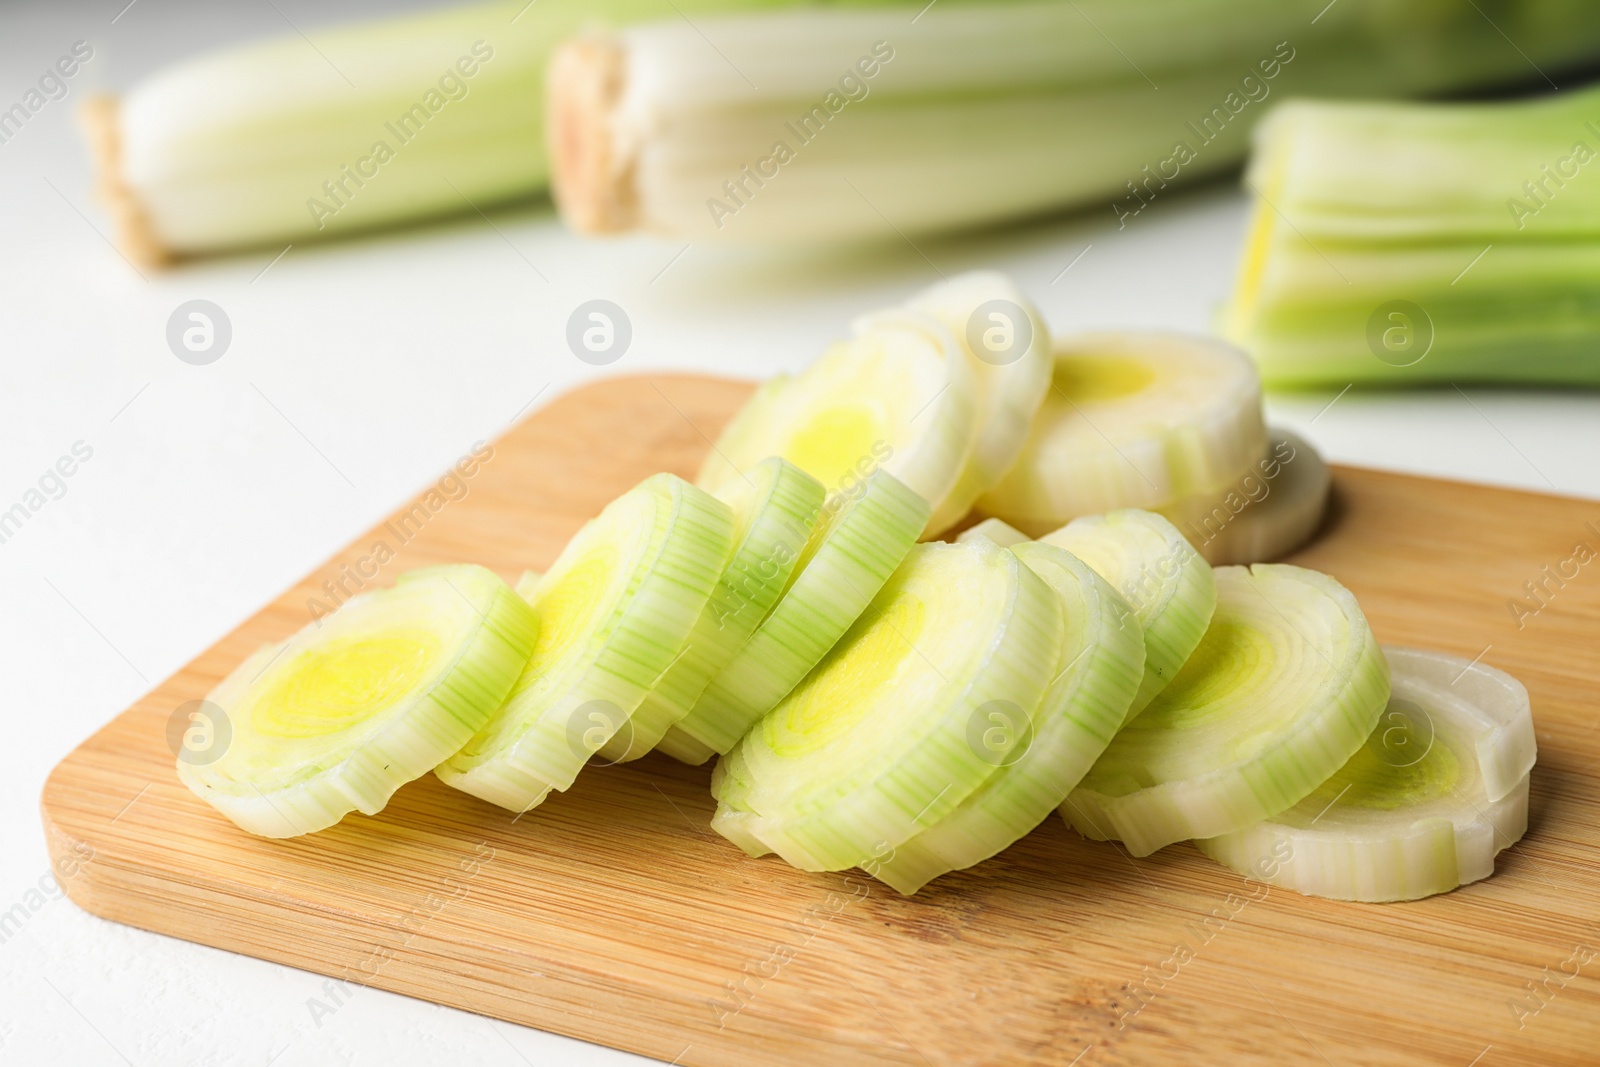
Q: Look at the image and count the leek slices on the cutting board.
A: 13